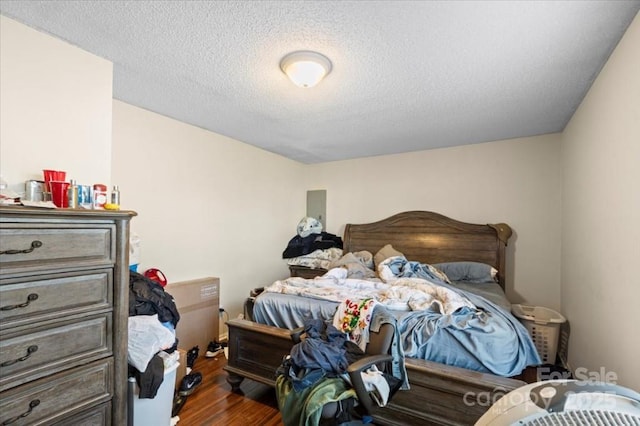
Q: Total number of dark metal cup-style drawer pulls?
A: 4